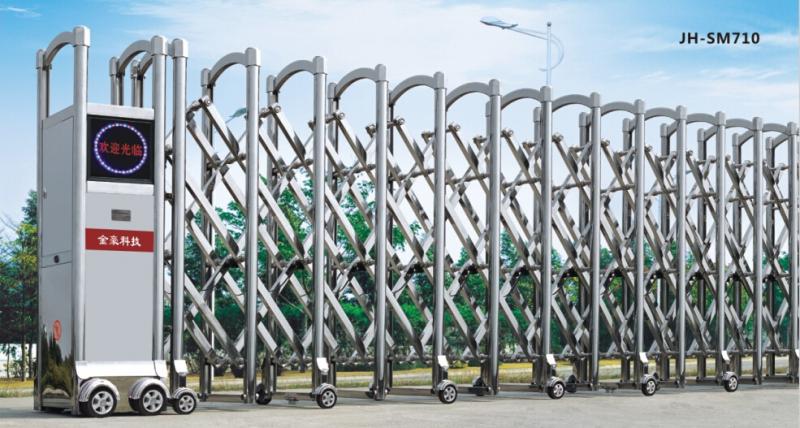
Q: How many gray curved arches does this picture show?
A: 15